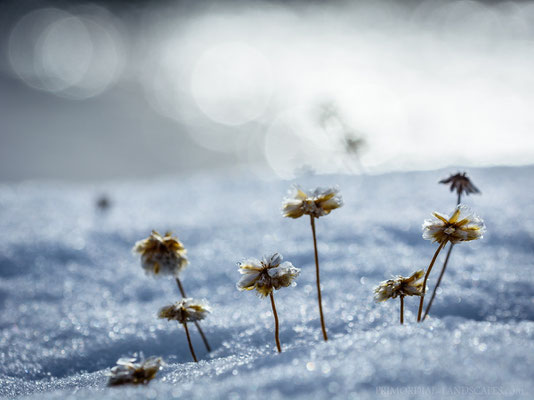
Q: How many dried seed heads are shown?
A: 8